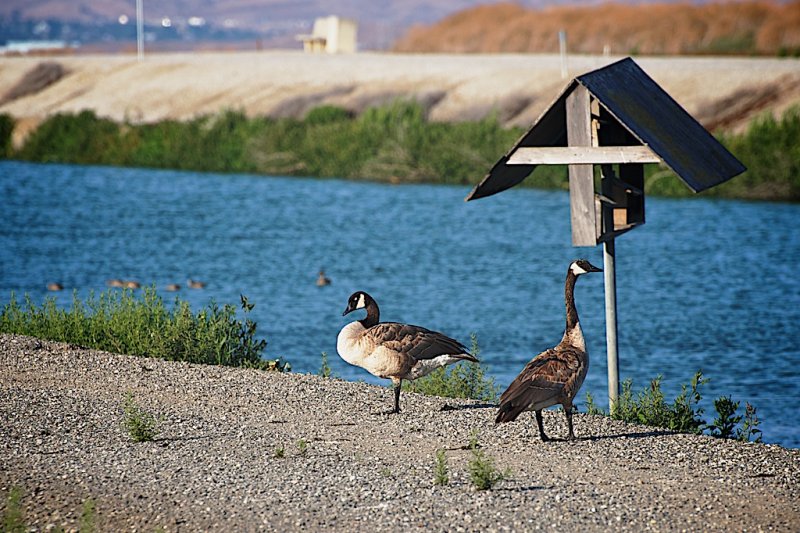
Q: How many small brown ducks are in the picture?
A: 6